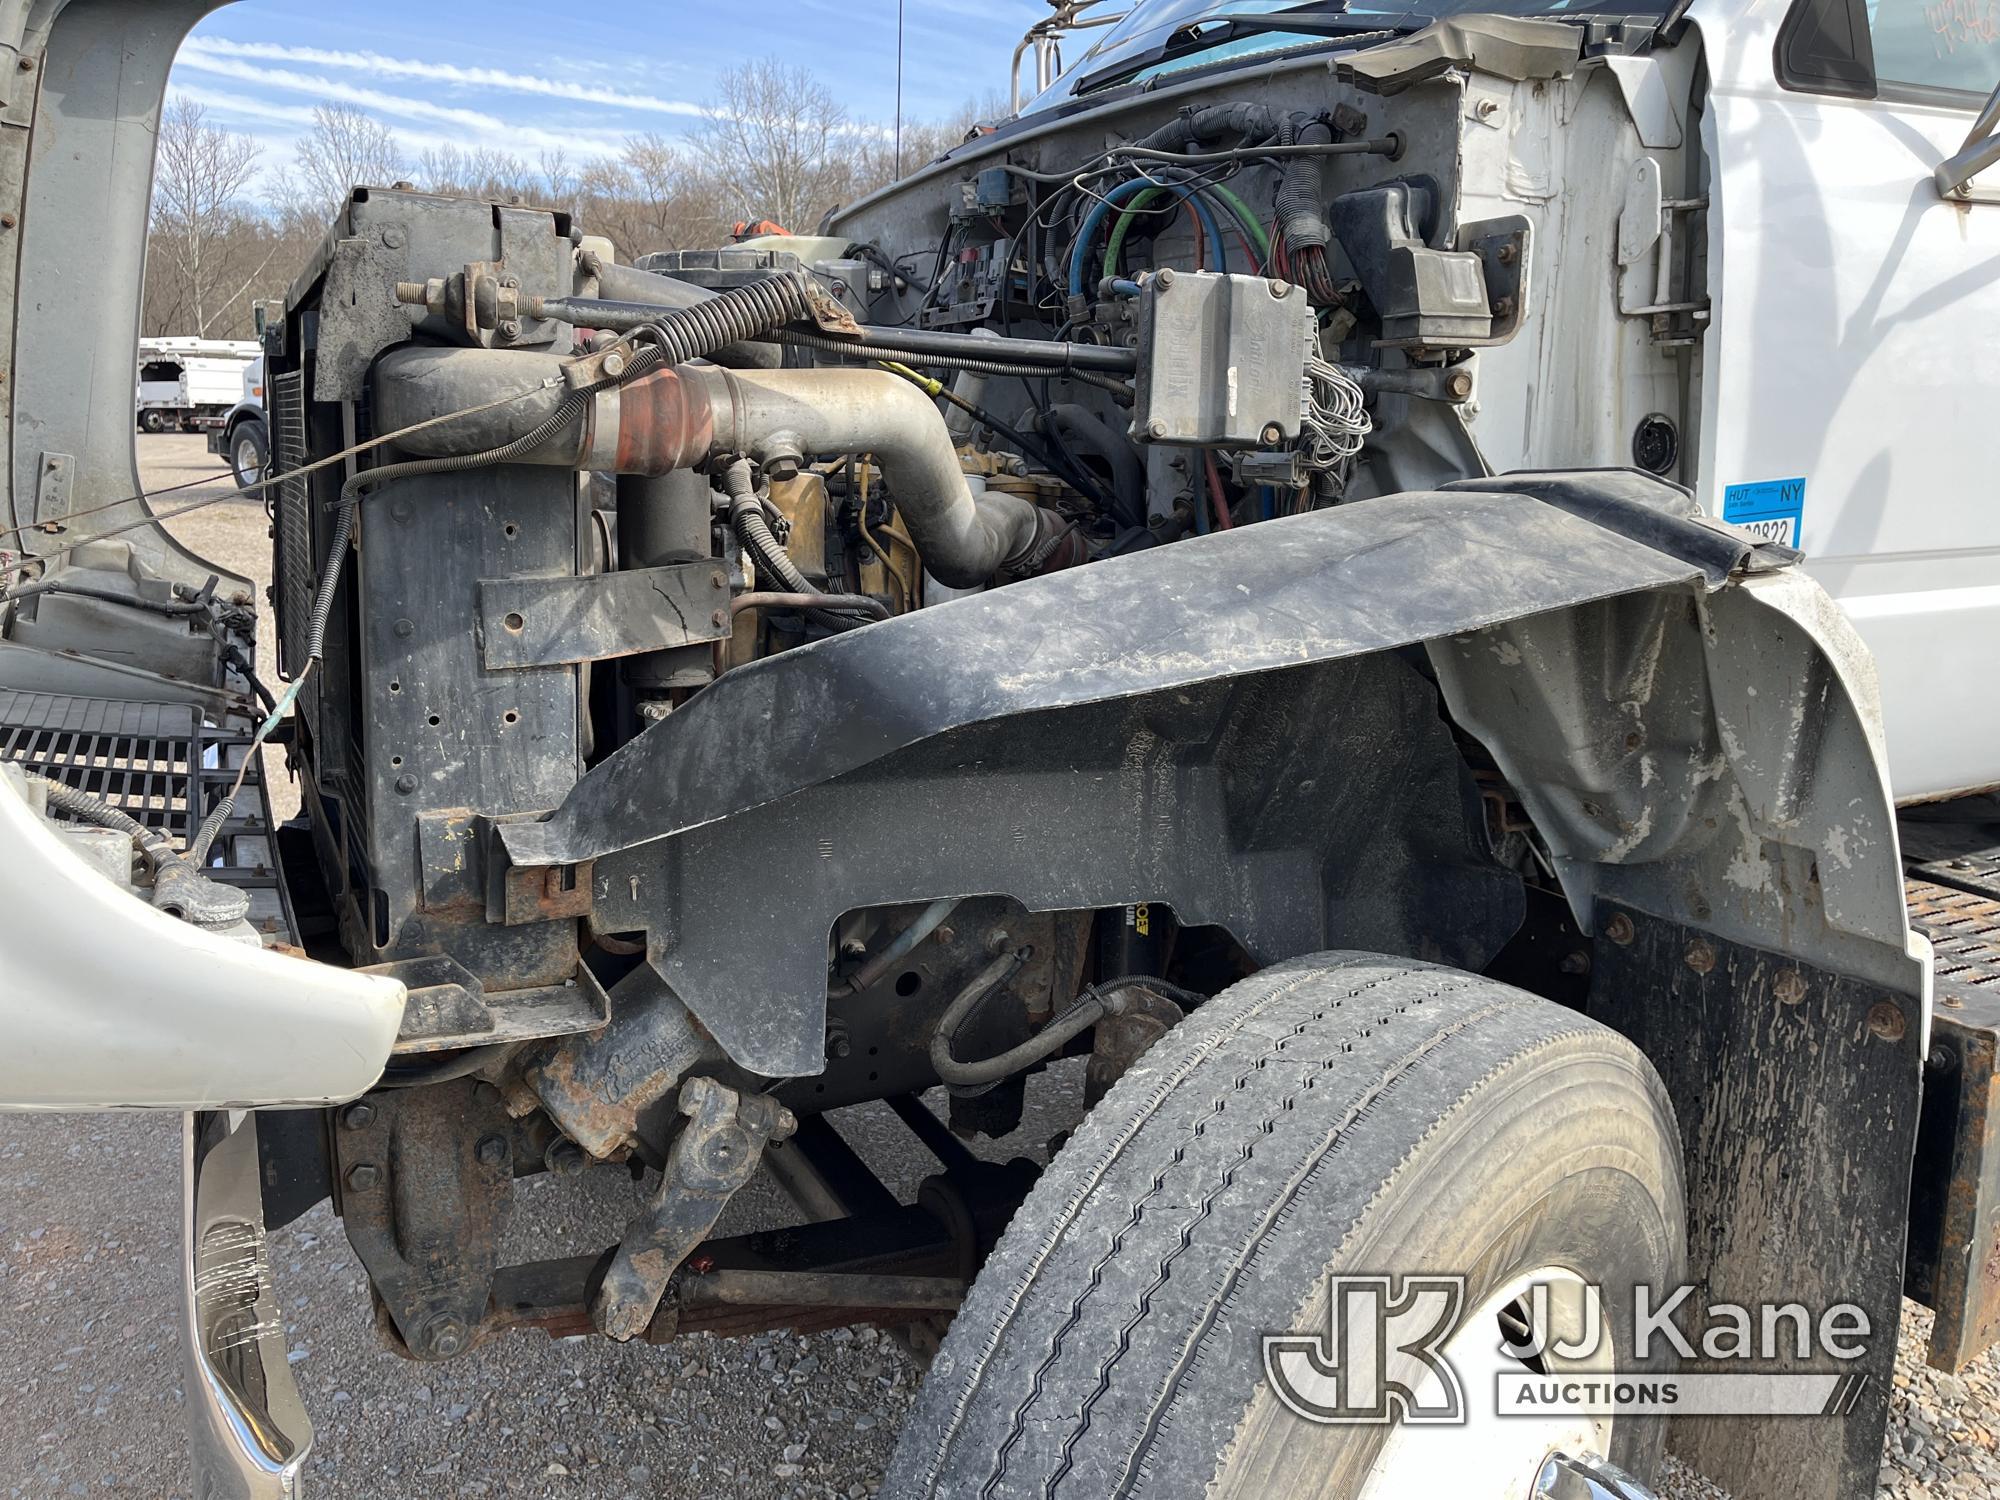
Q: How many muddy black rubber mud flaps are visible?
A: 1